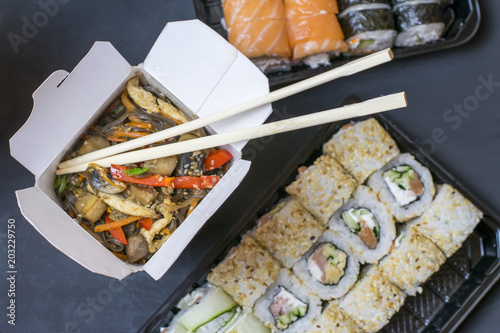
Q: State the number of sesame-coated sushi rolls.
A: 12